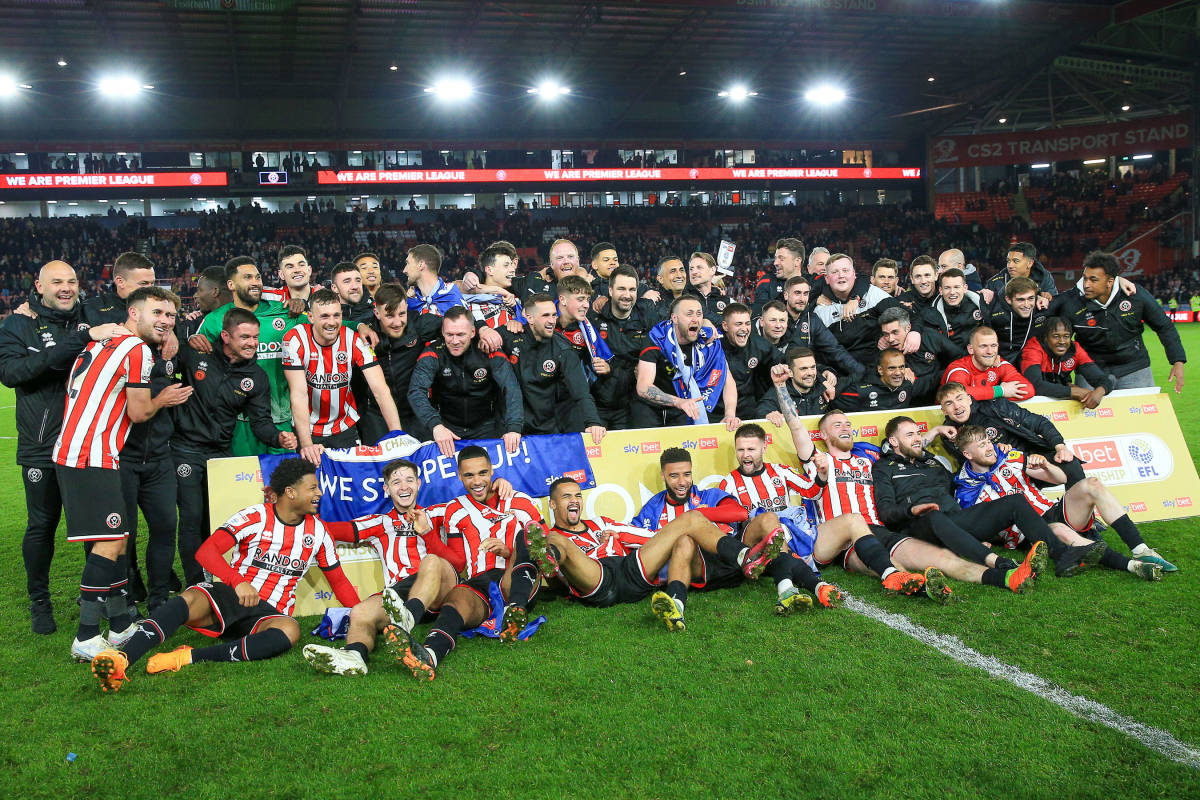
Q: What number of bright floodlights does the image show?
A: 6